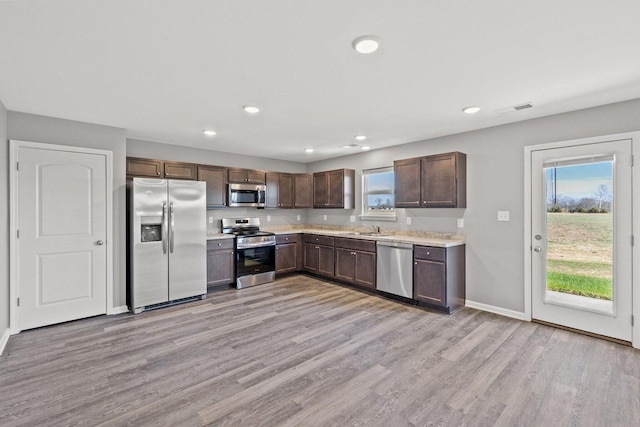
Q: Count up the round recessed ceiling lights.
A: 7